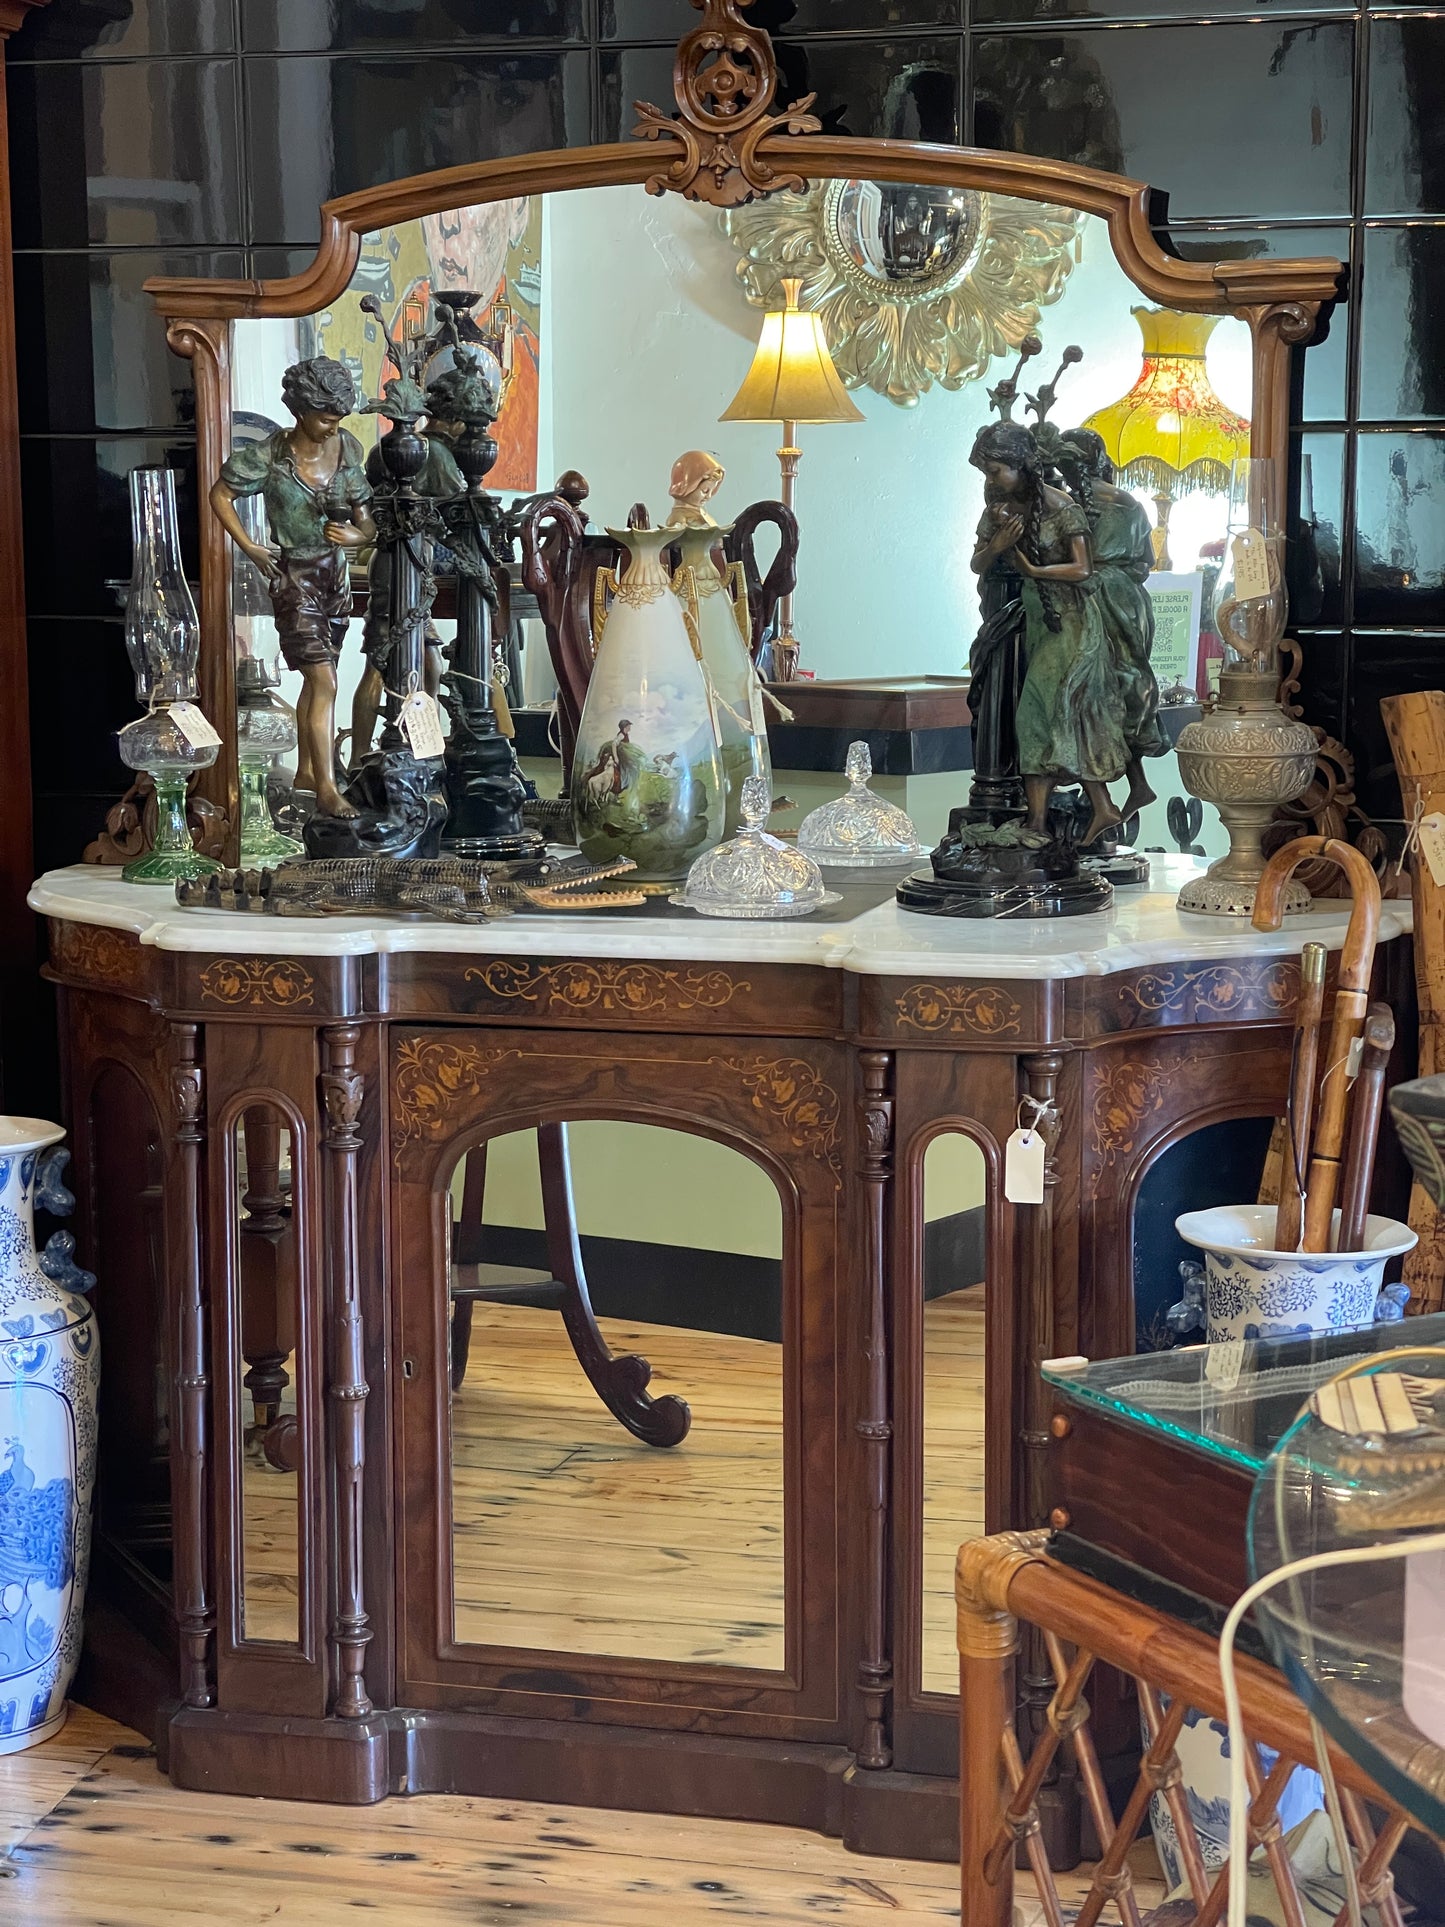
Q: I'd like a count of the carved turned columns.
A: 4